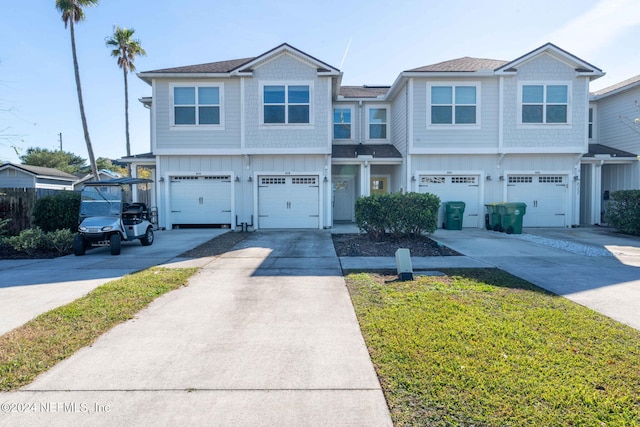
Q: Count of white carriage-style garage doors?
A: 4